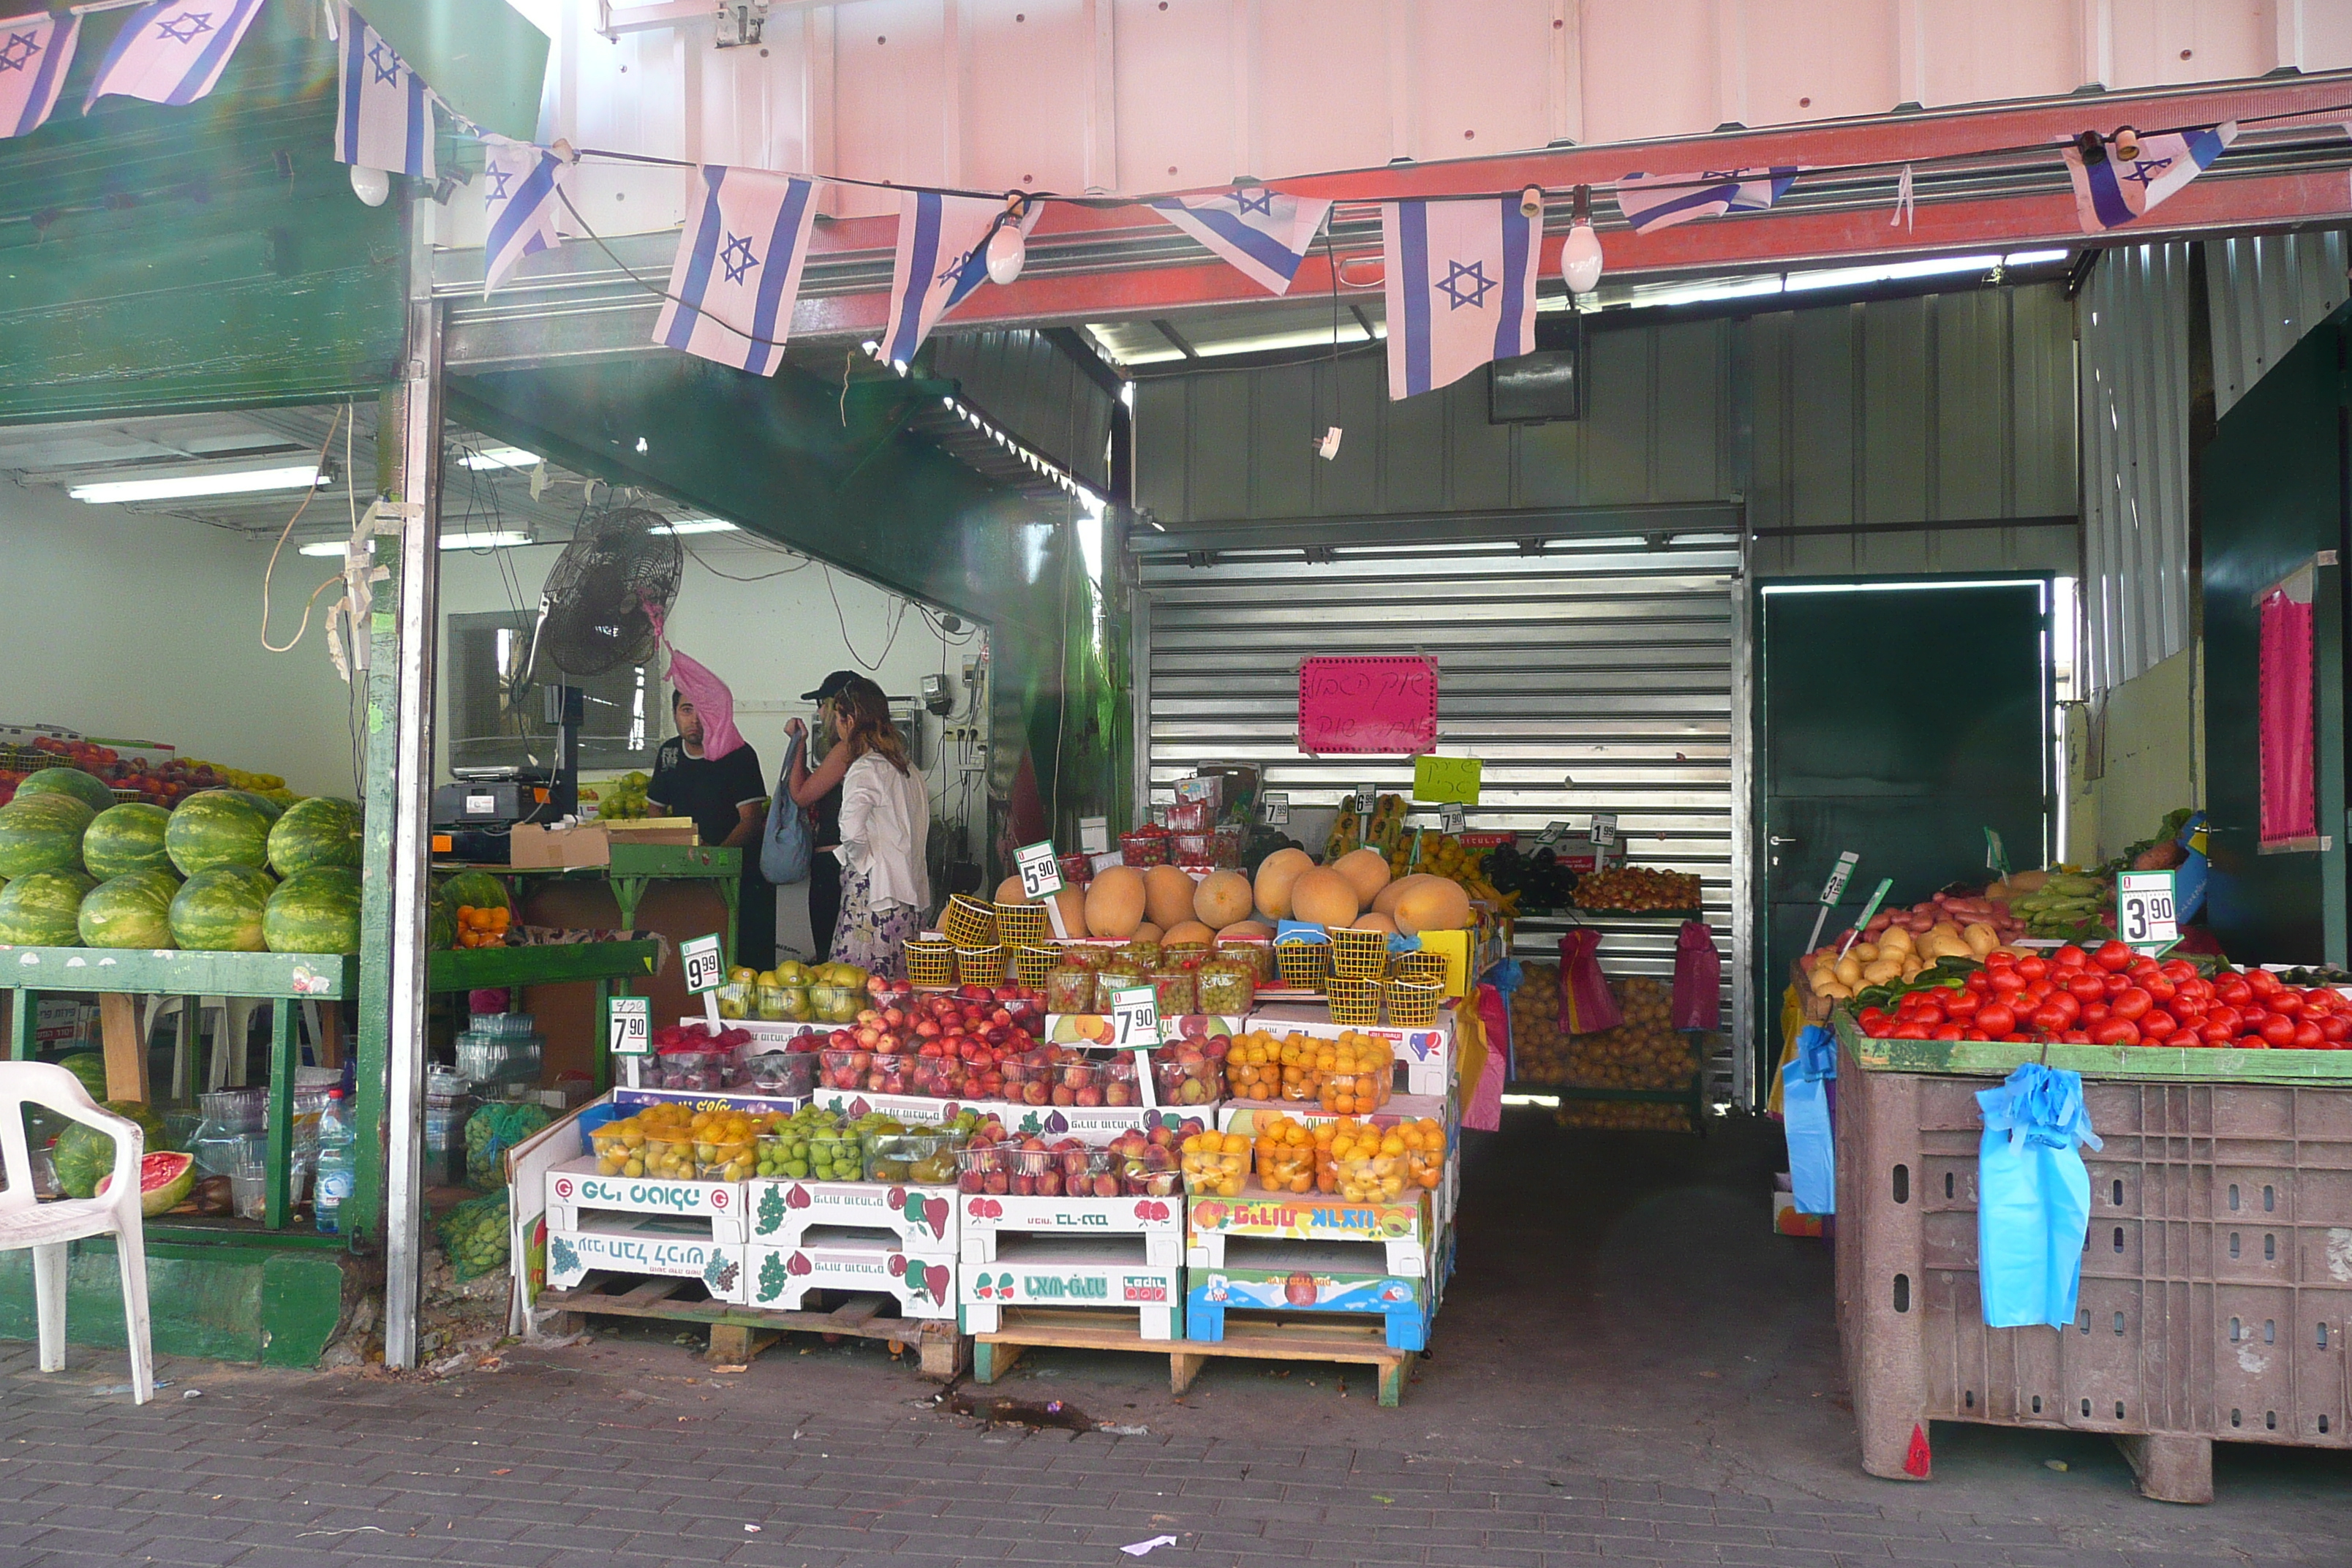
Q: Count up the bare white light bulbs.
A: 3